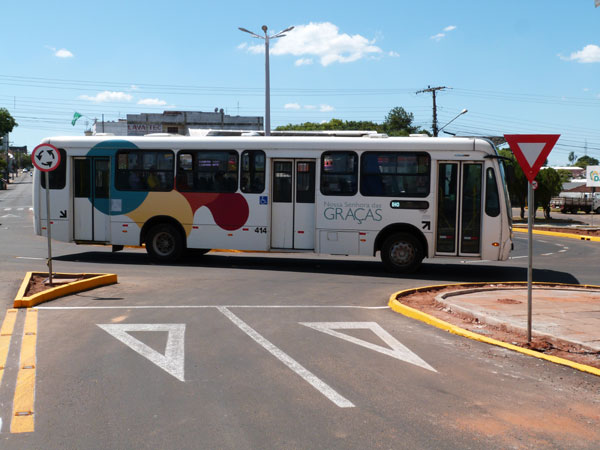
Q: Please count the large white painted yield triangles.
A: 2